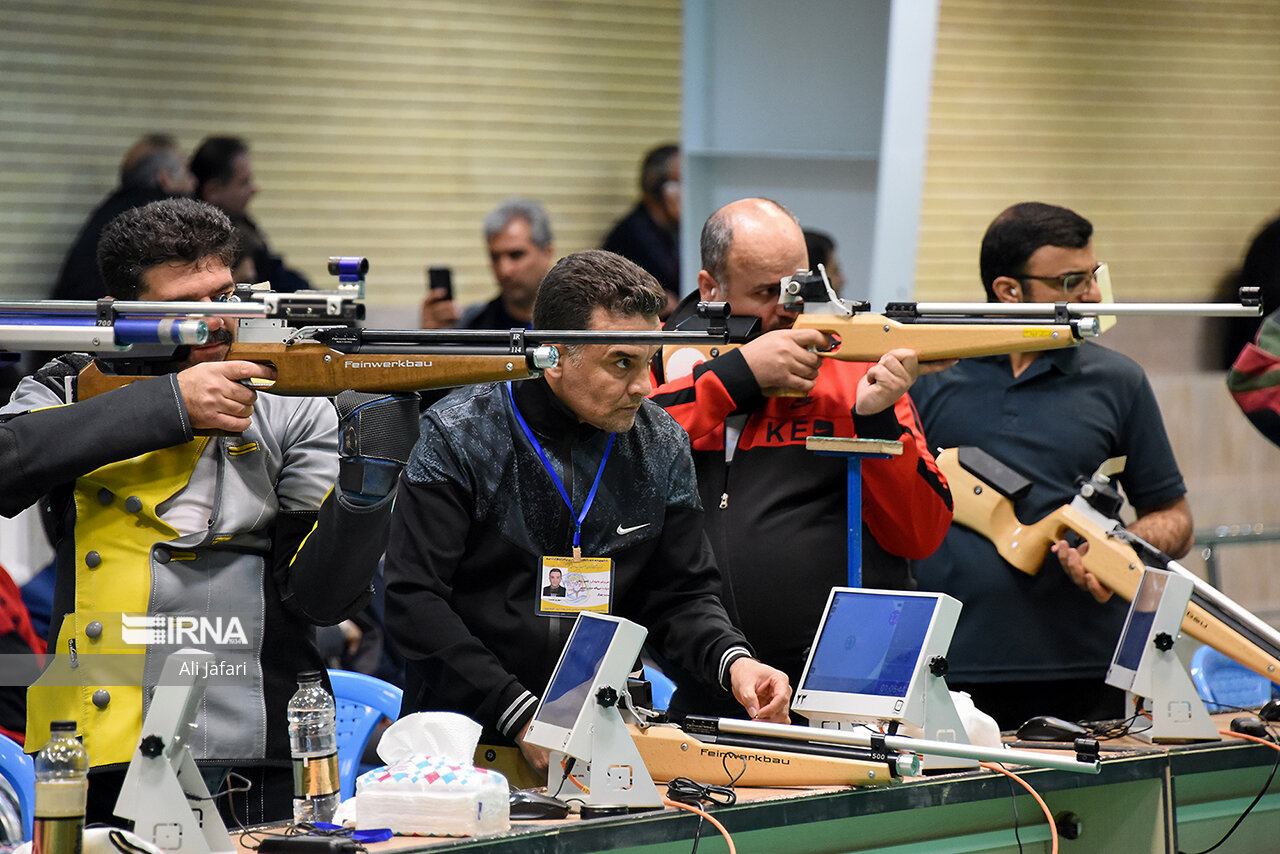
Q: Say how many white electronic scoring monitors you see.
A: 4